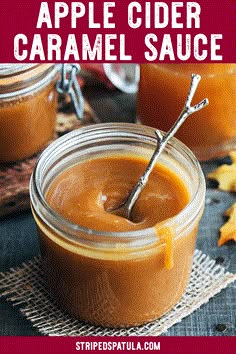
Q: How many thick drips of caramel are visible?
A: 1